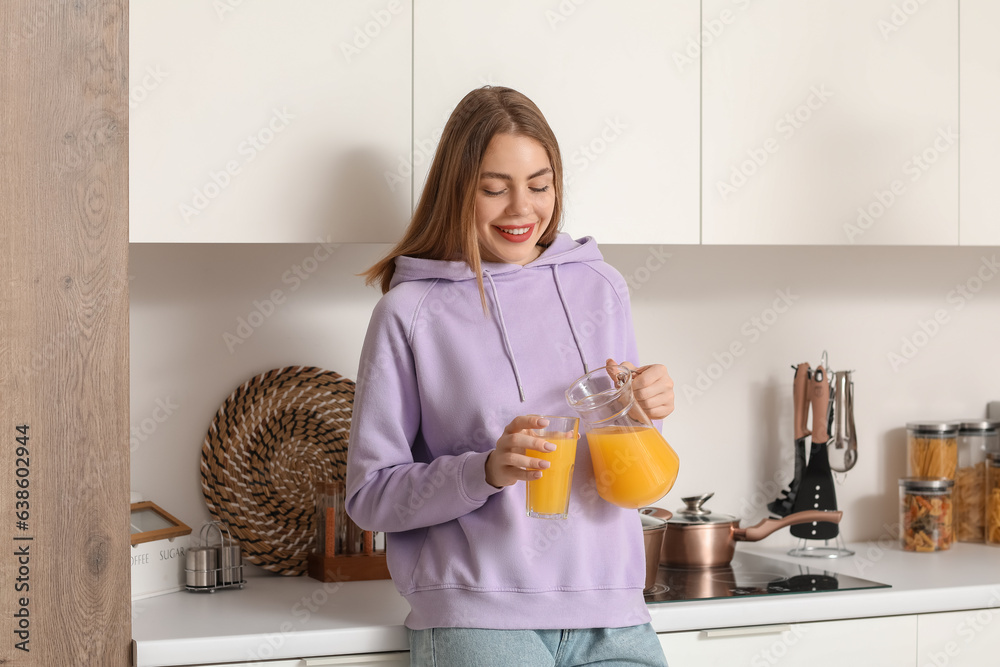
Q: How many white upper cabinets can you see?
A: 4